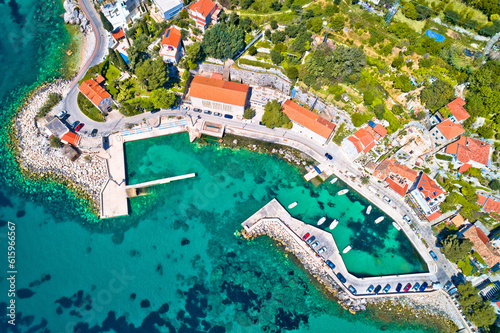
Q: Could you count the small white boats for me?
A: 9